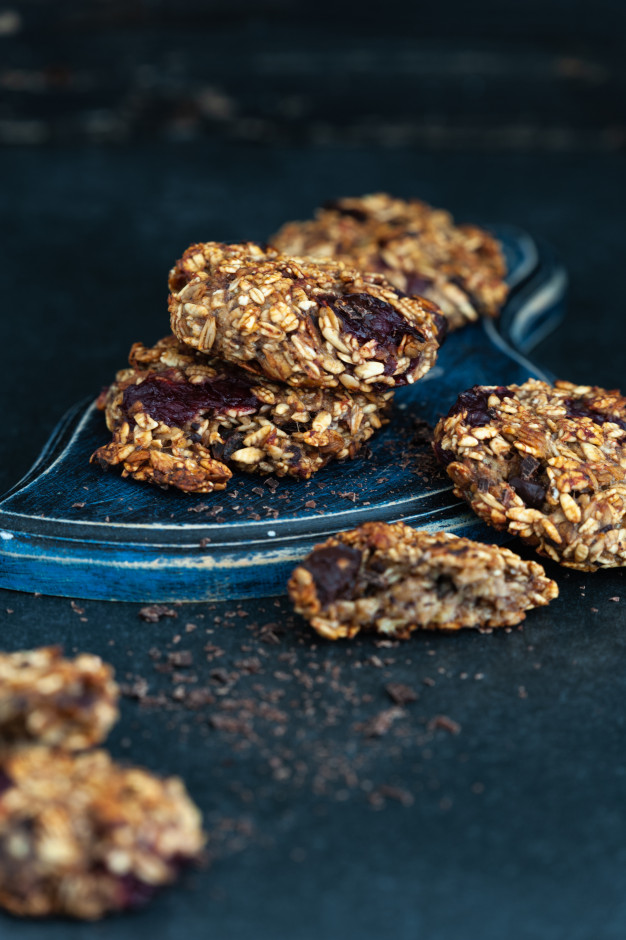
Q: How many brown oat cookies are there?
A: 7